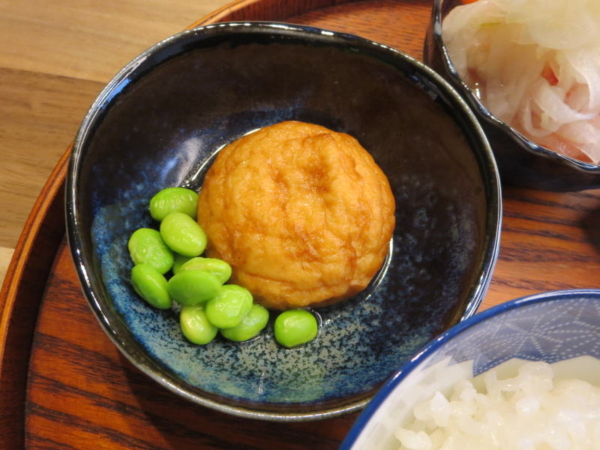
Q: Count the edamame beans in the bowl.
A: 11